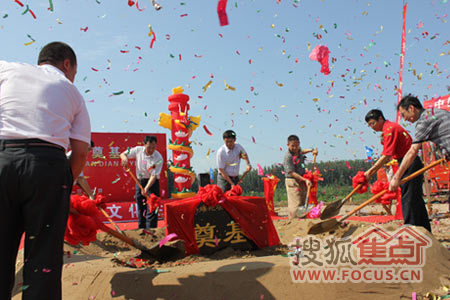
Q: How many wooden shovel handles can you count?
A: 7